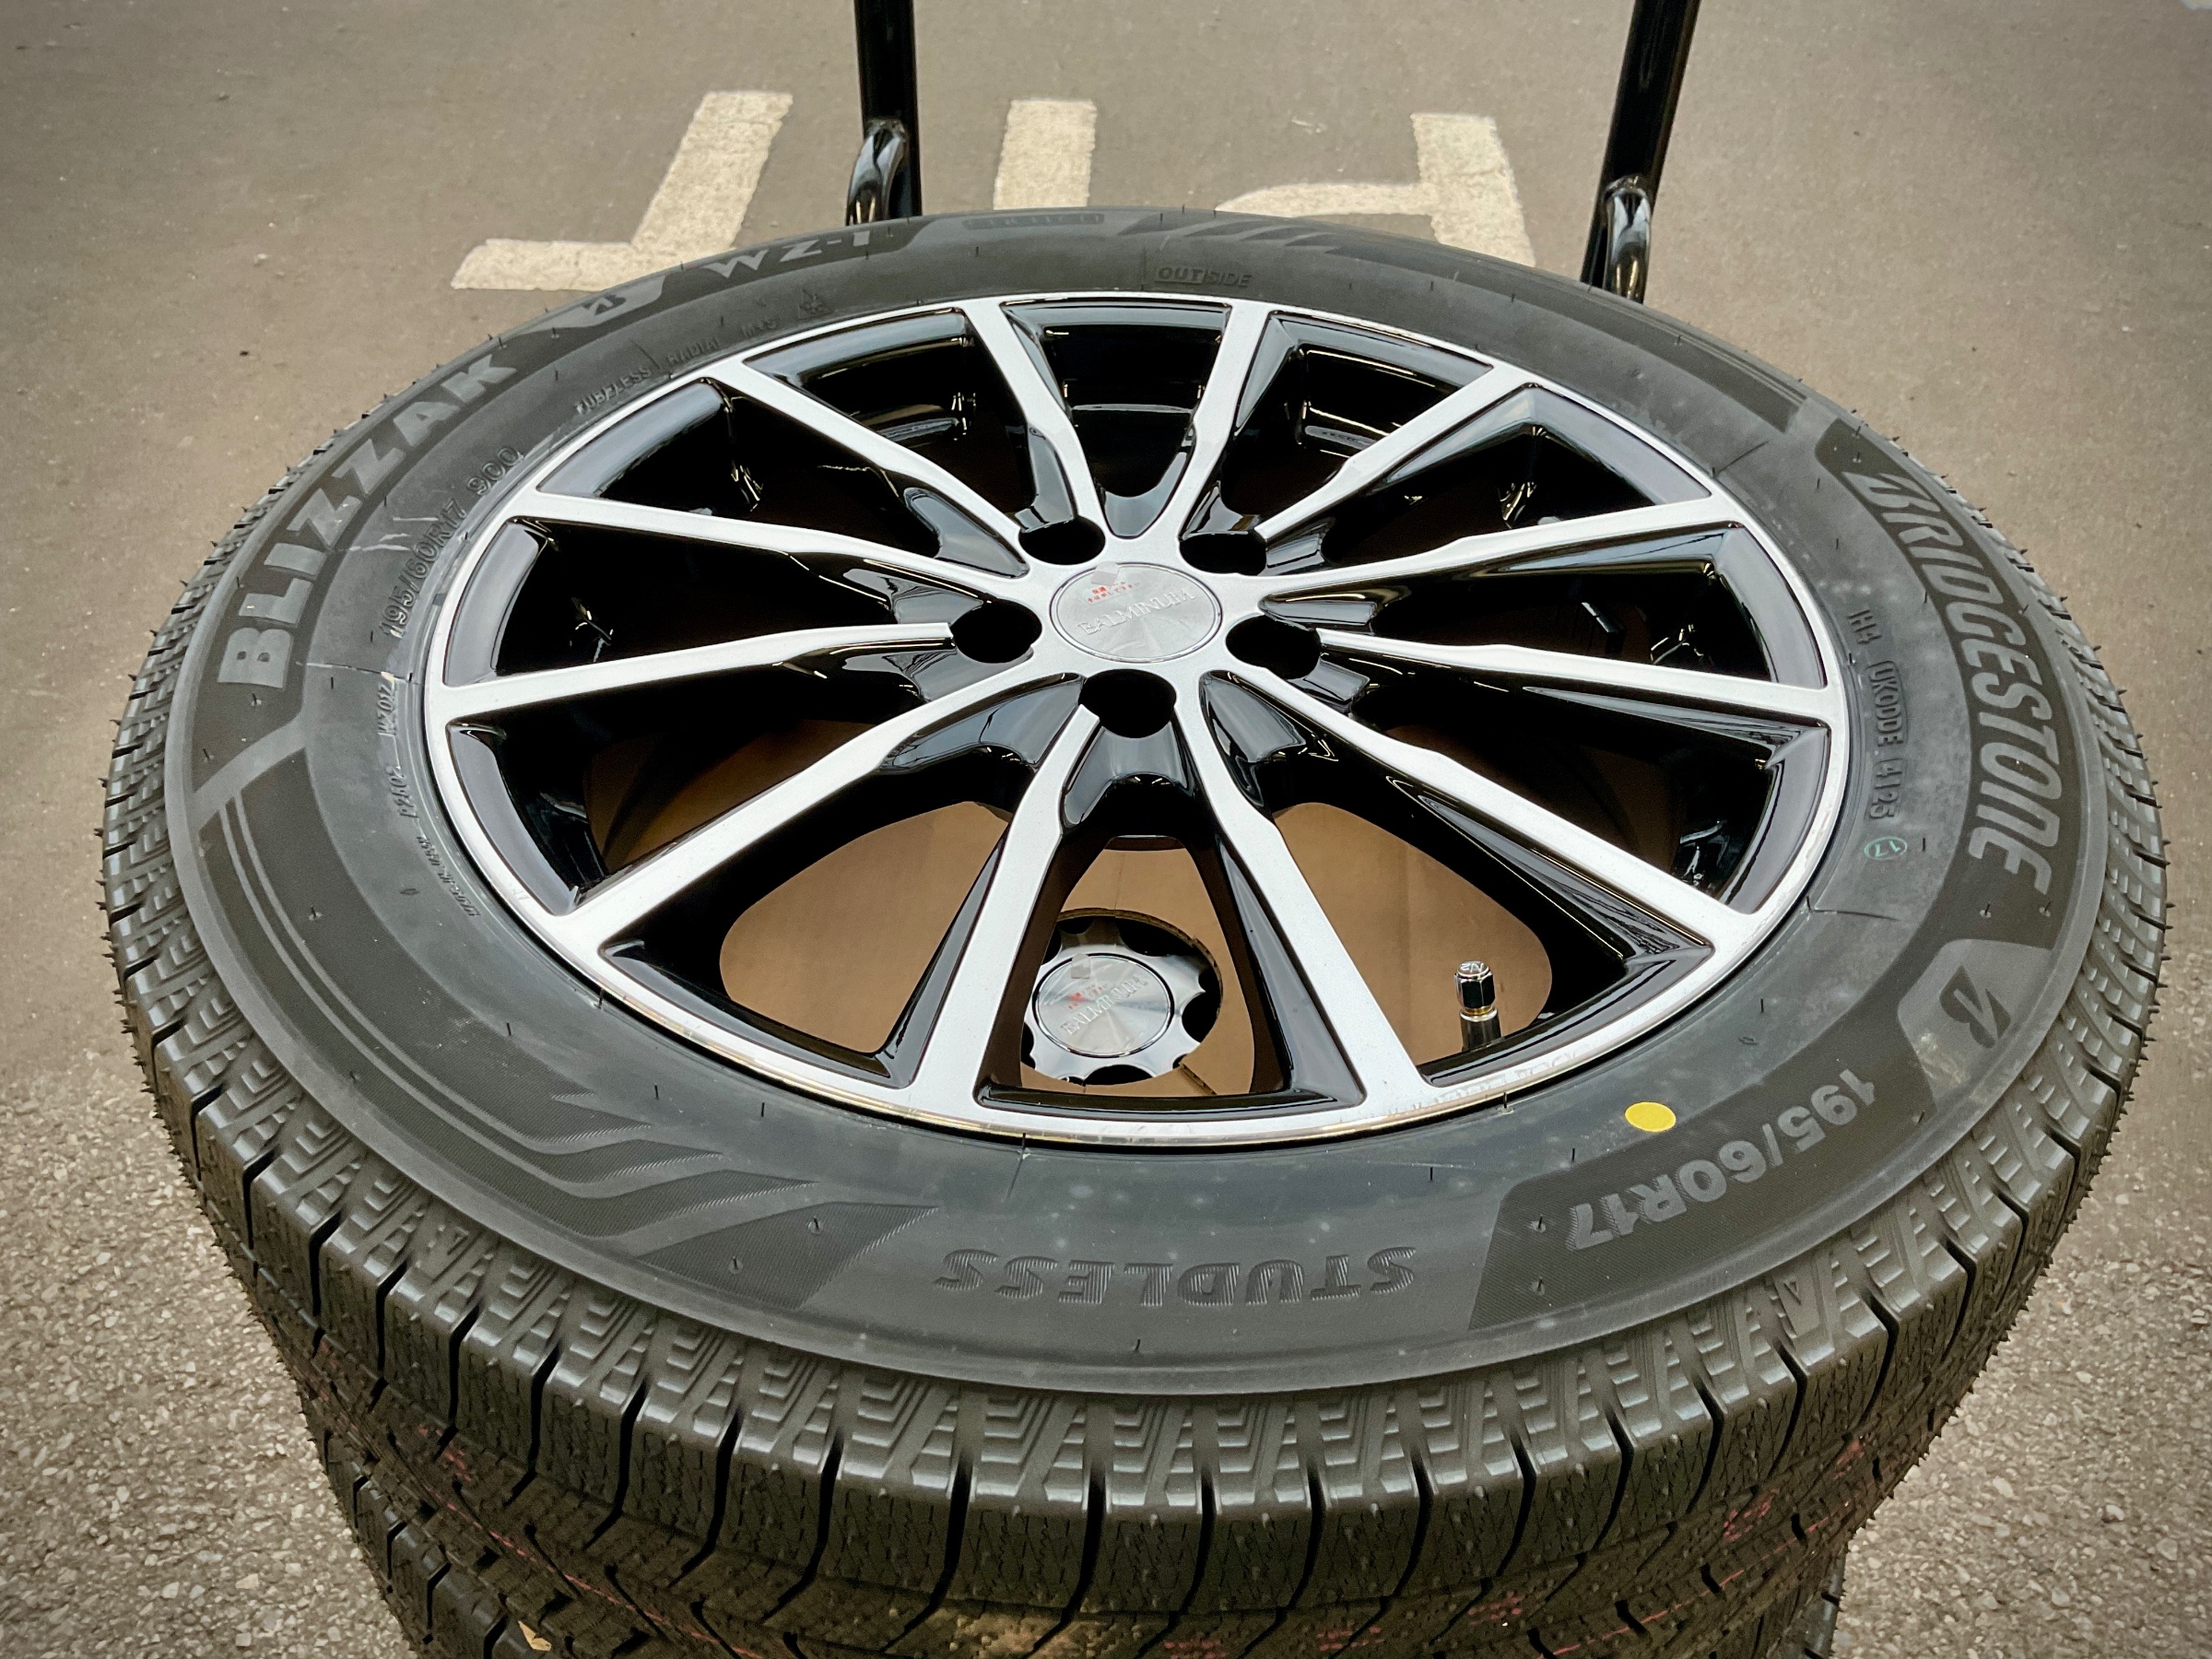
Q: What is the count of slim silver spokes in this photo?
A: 12